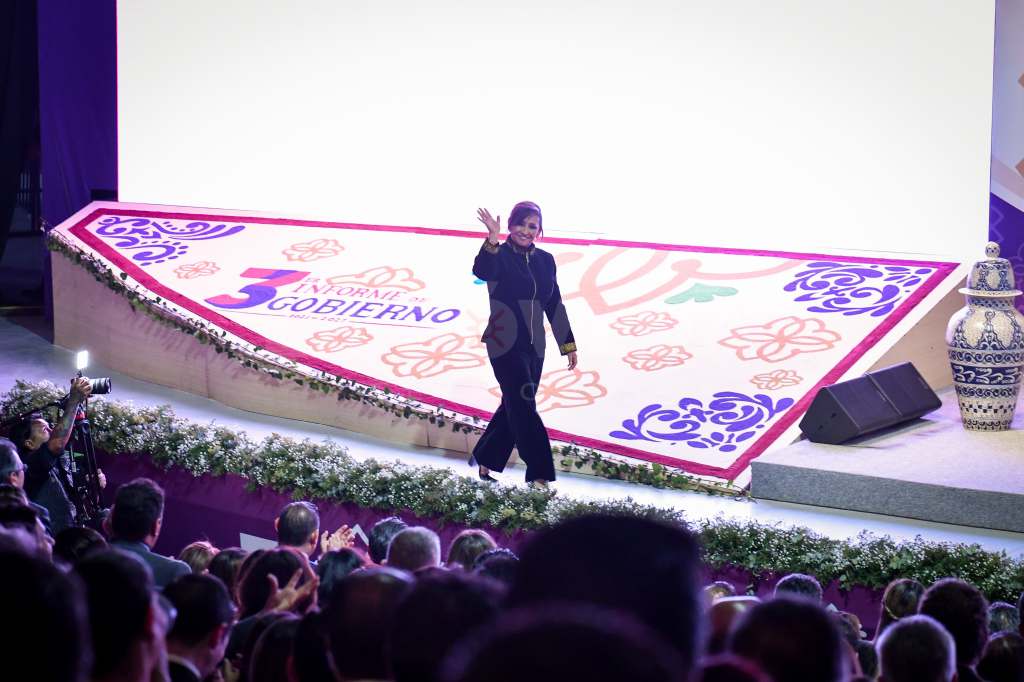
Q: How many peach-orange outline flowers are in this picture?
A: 10